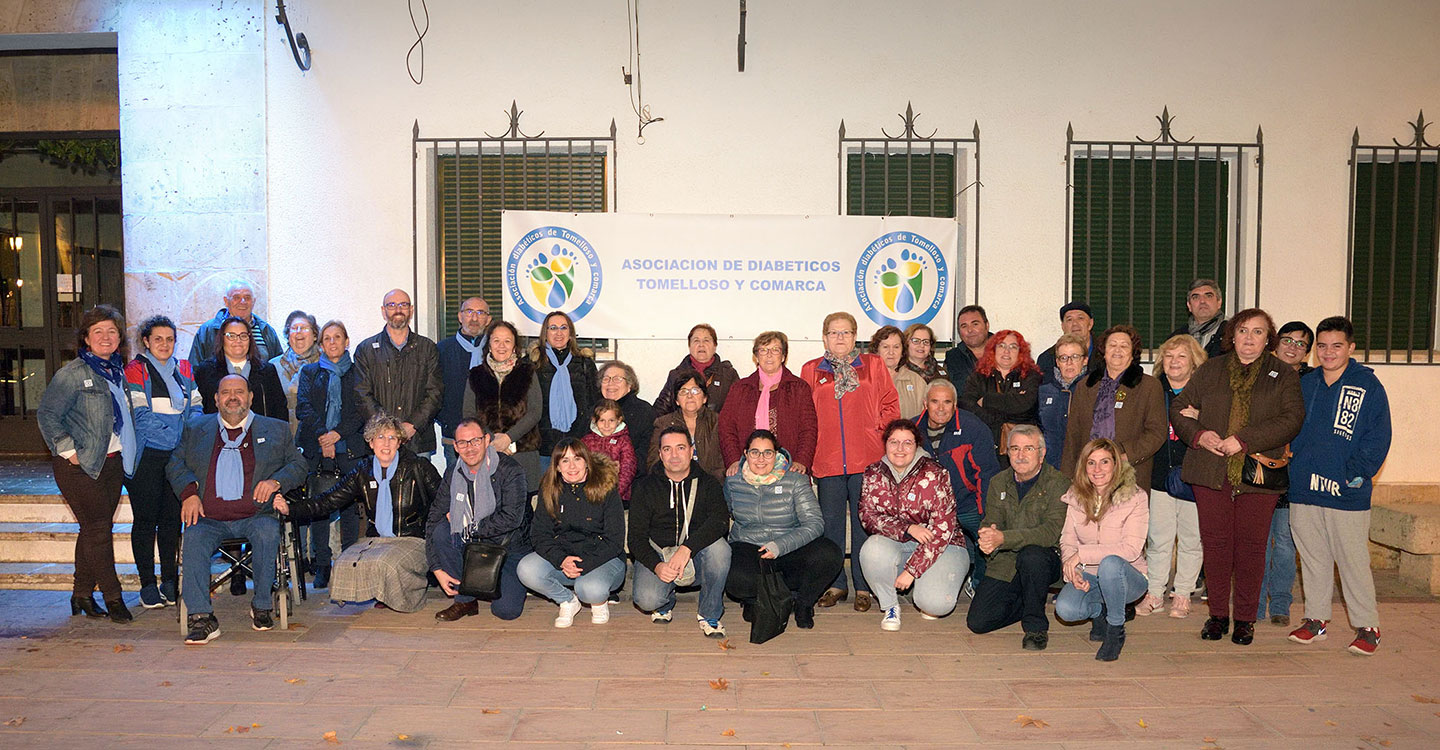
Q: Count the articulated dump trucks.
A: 0